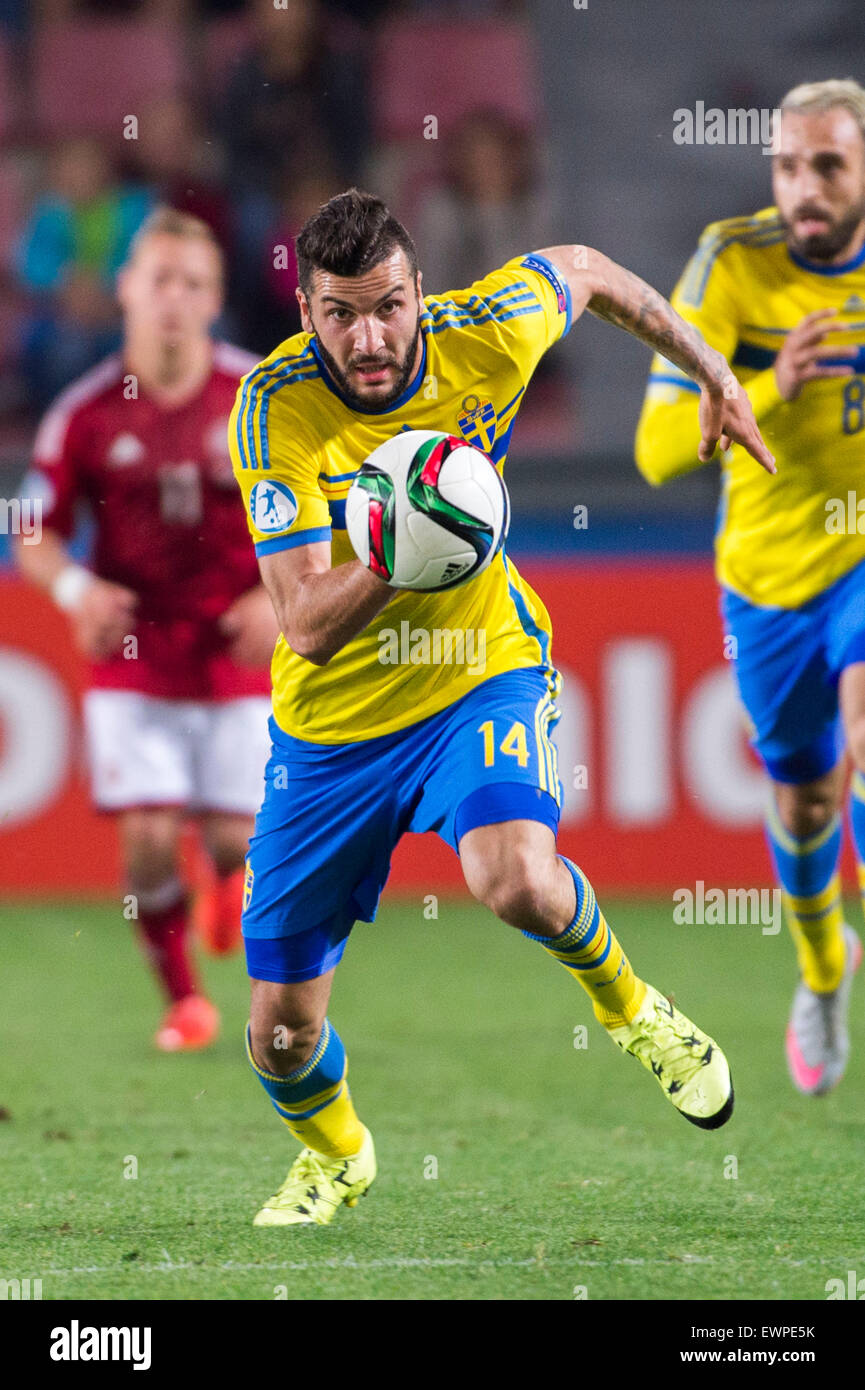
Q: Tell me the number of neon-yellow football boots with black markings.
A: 2